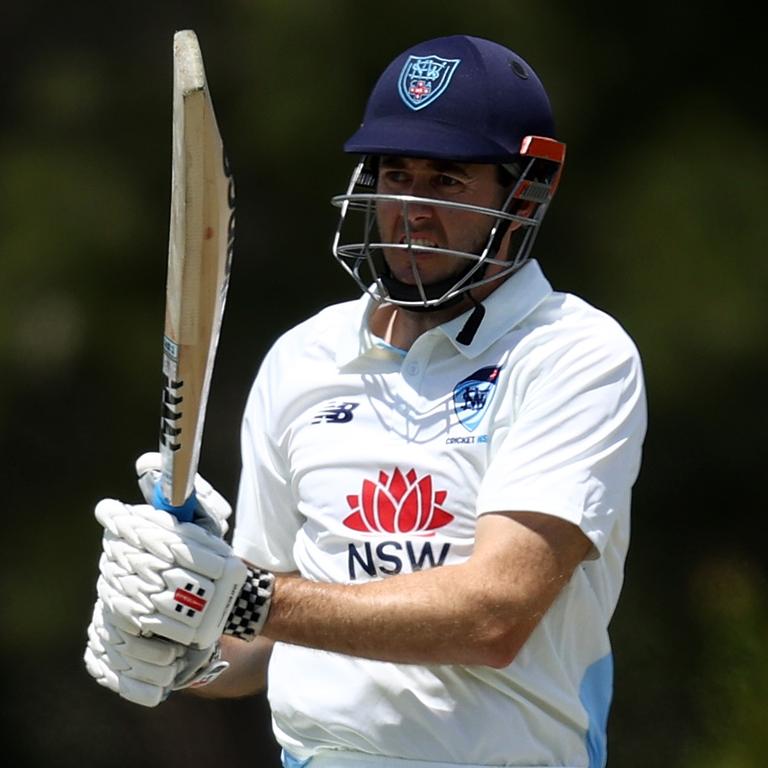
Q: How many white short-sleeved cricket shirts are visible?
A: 1